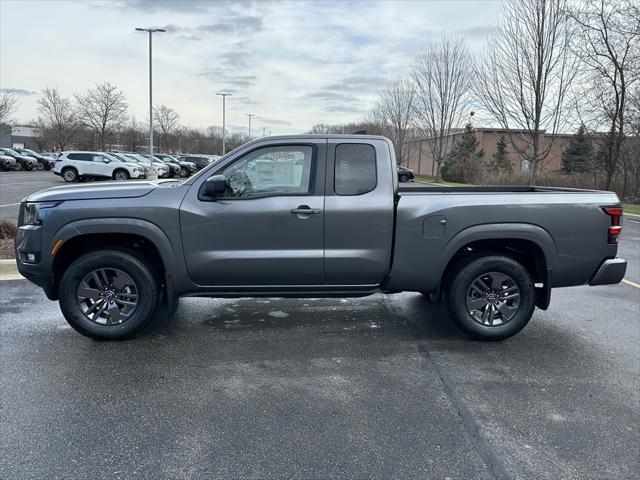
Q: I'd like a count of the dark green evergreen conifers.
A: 3